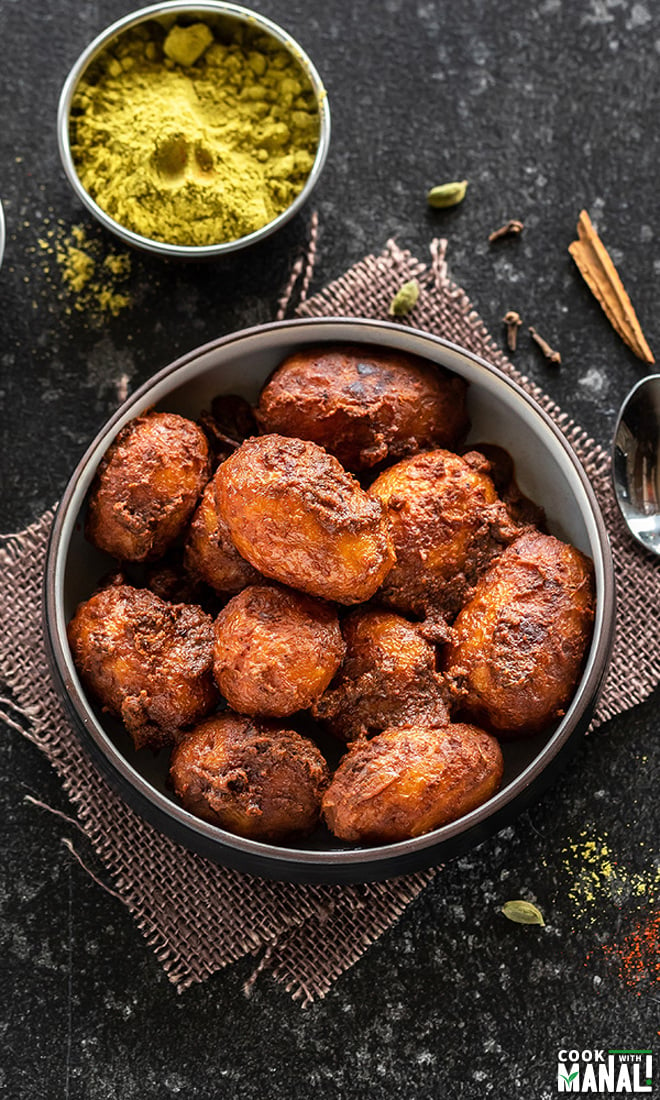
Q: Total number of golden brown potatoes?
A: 11